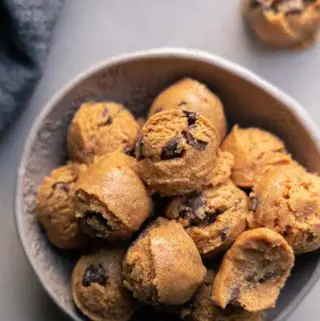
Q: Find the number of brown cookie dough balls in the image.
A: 13